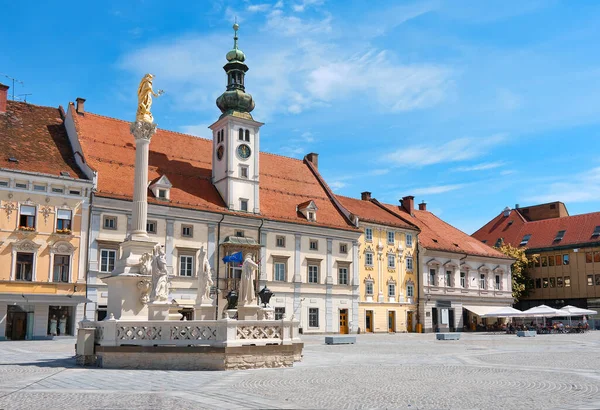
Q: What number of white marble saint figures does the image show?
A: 3